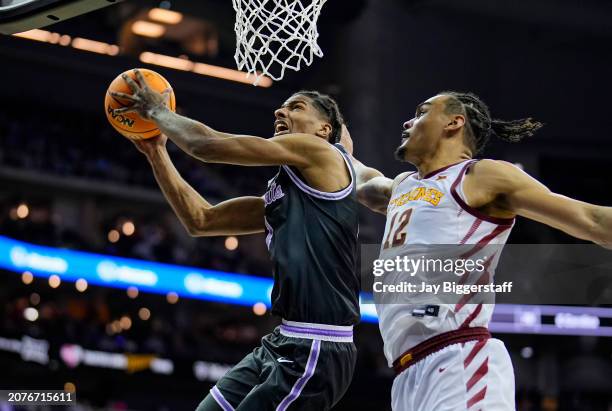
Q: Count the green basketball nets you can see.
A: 0